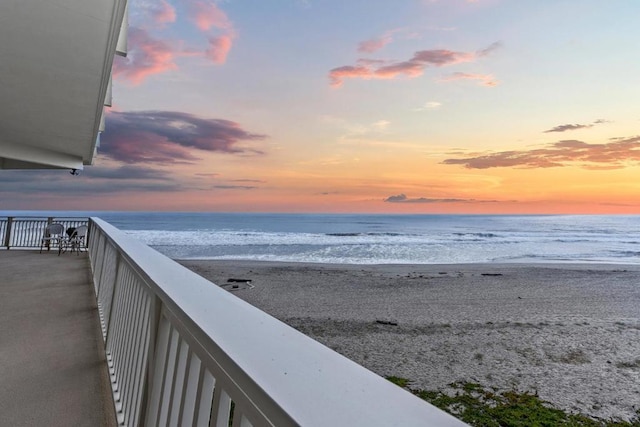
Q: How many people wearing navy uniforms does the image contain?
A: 0